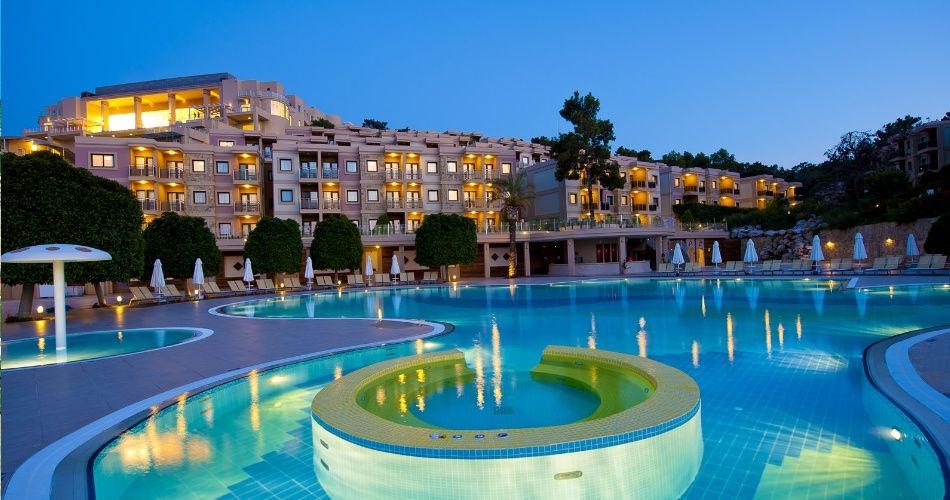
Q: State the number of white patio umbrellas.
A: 12